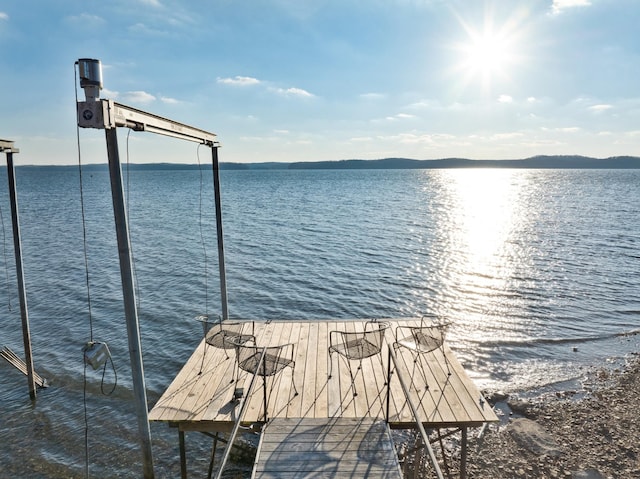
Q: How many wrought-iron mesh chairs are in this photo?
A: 4